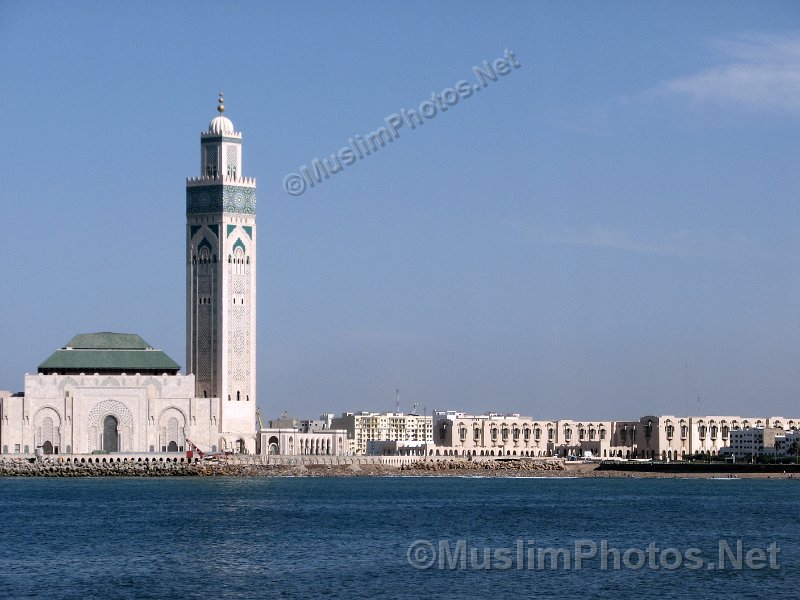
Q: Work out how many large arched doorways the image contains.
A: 3